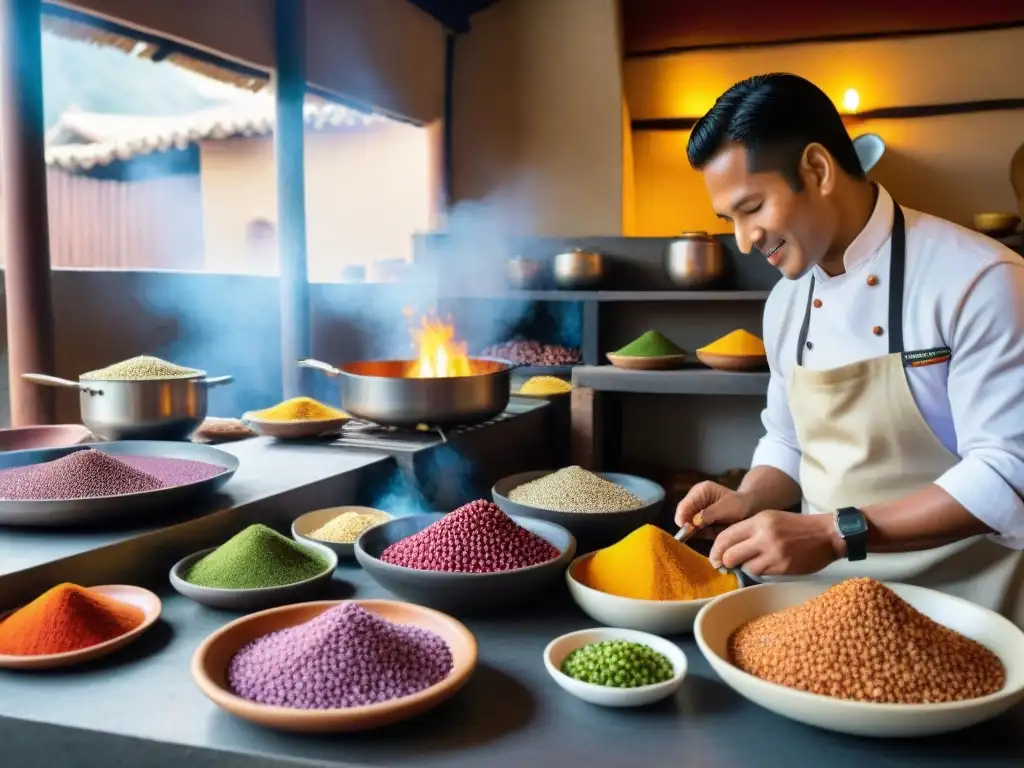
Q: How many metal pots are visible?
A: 5